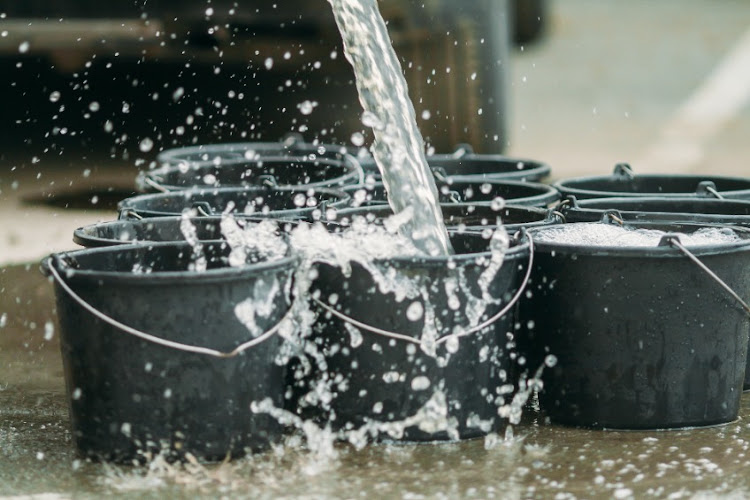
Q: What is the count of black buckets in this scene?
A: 12